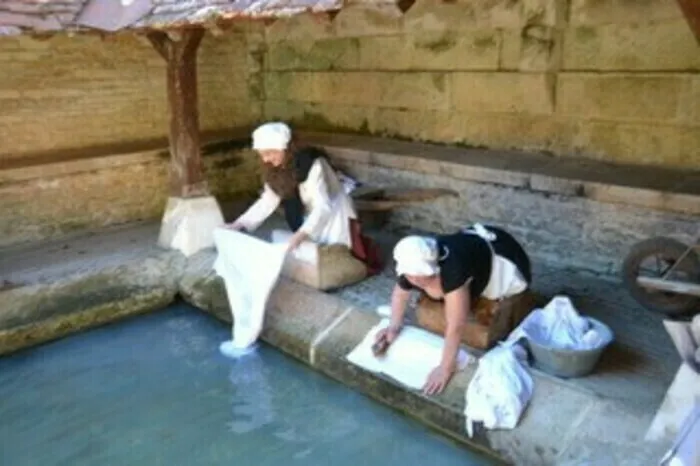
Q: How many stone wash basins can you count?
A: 1